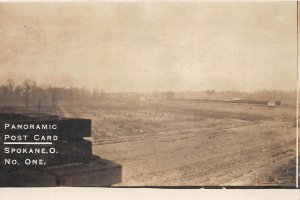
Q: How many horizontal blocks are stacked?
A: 3